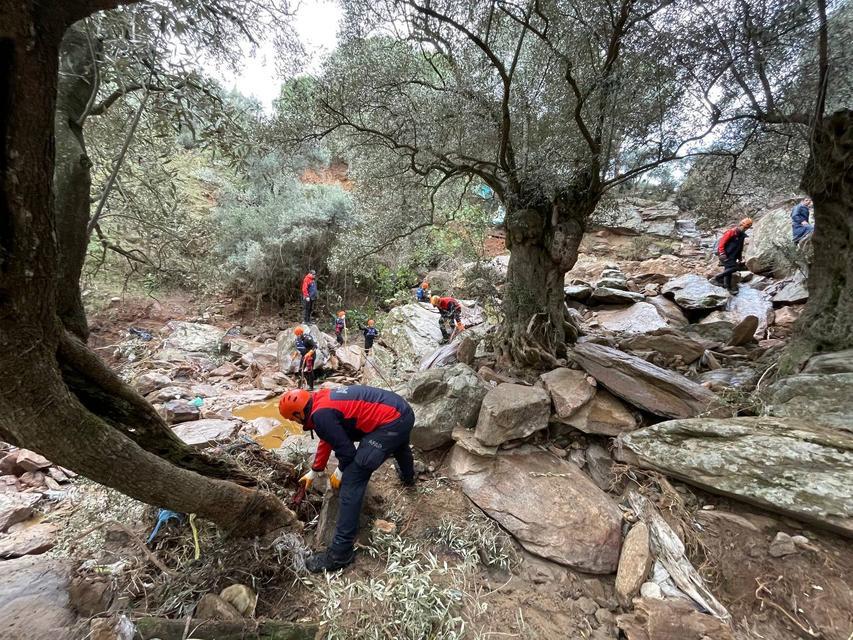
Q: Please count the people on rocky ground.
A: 9